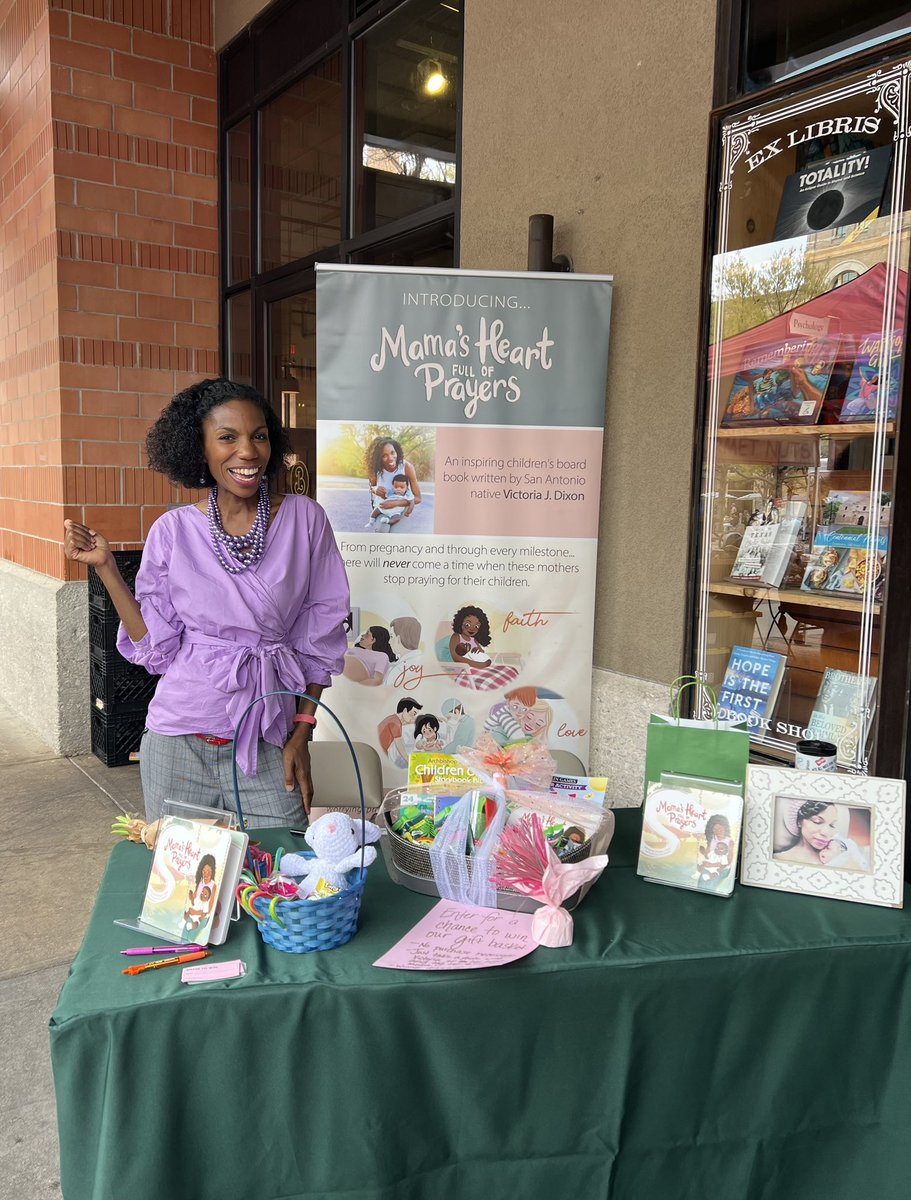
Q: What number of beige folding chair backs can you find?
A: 2